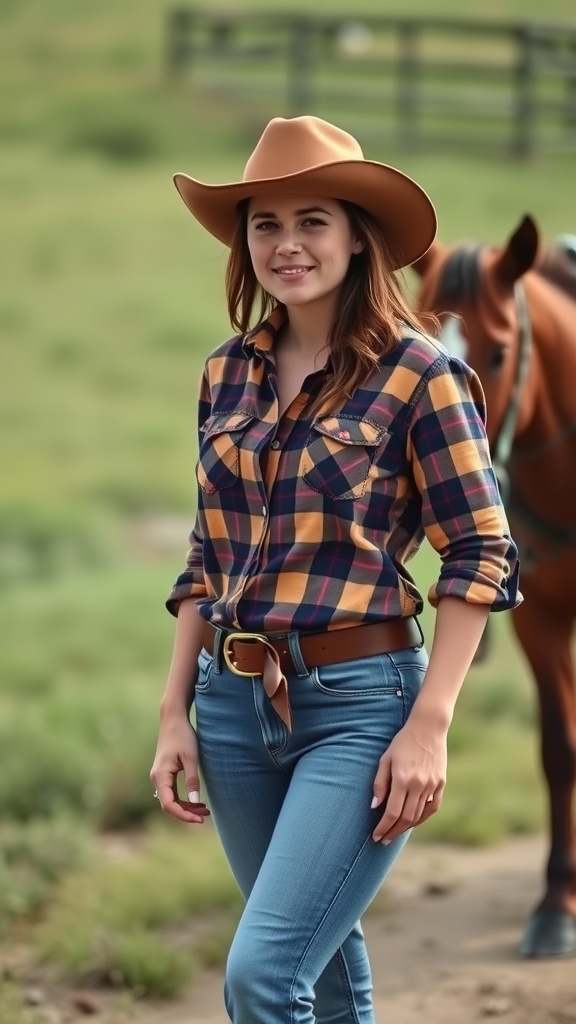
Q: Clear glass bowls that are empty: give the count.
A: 0